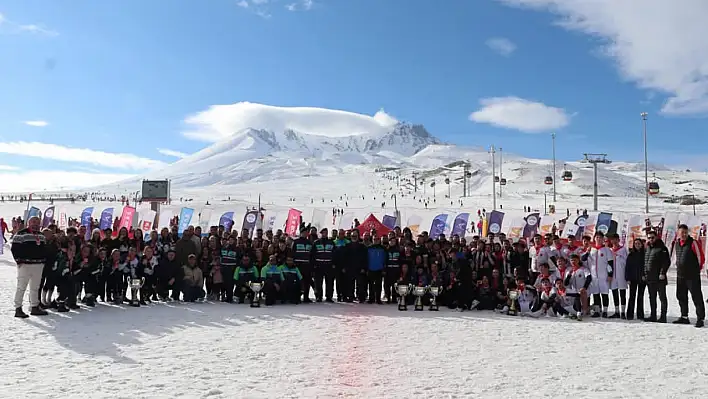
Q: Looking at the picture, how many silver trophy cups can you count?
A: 6